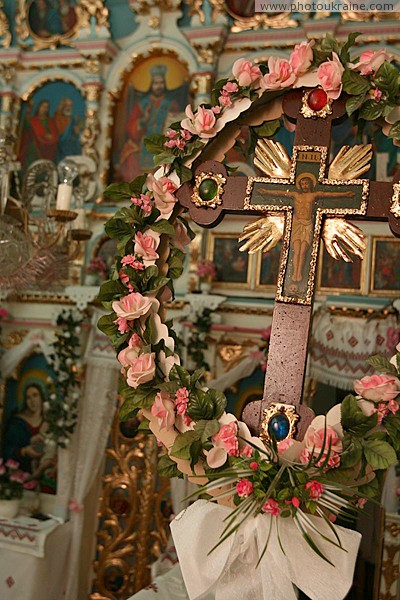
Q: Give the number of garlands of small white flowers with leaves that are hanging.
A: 2